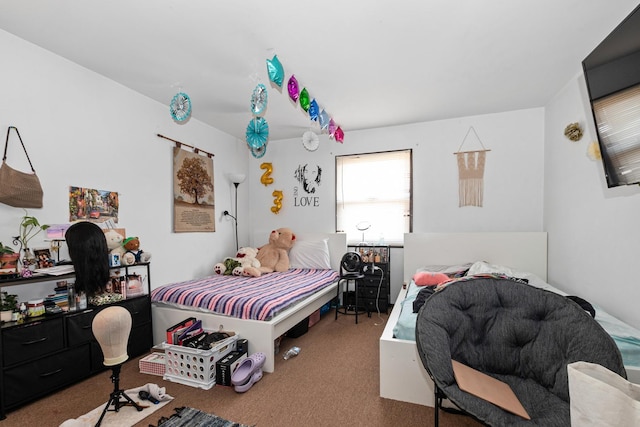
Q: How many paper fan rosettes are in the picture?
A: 5